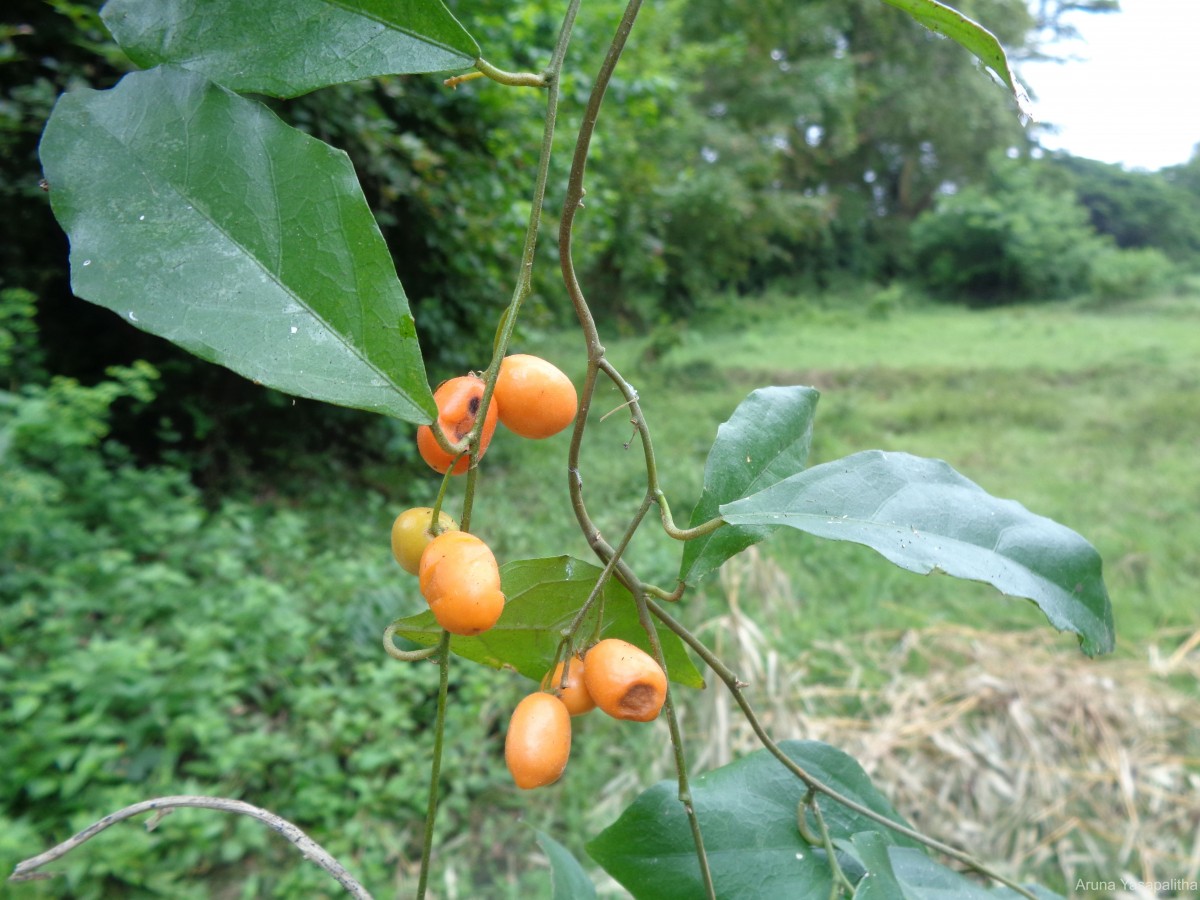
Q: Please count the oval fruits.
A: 7